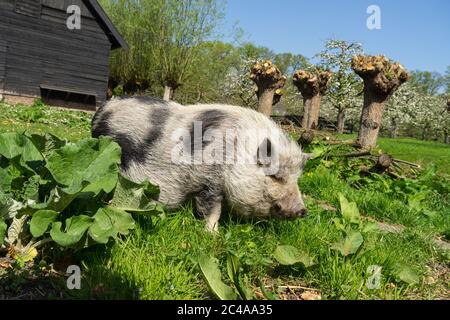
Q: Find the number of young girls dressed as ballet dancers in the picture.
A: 0